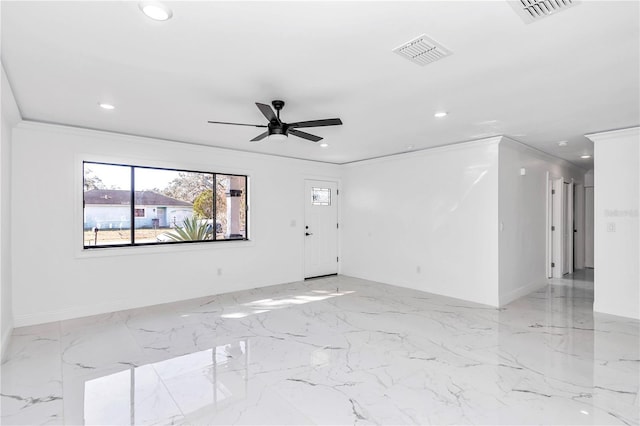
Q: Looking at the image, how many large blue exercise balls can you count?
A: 0